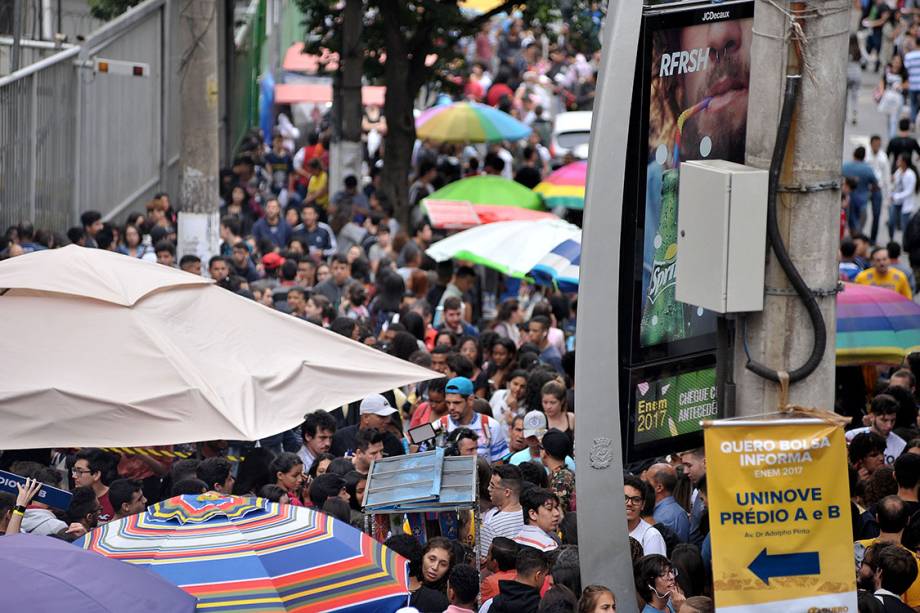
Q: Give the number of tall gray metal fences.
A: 1